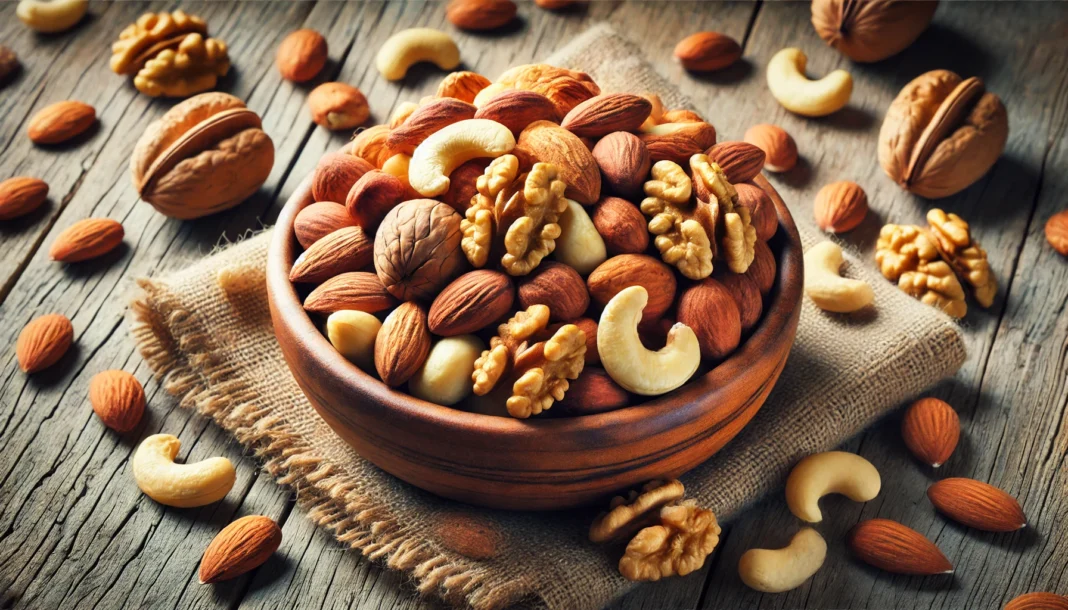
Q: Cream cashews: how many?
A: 9